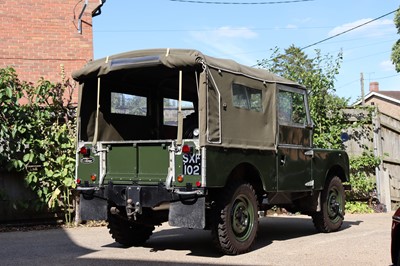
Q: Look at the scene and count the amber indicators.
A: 2